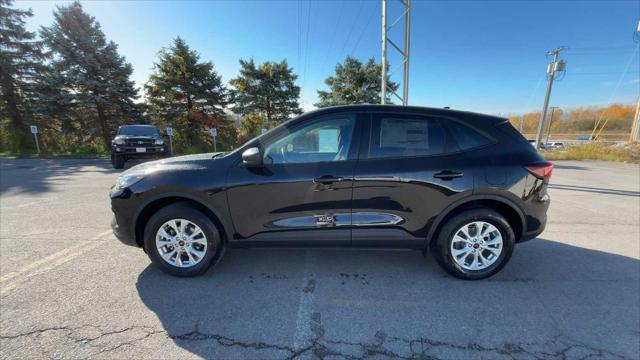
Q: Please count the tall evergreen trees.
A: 5